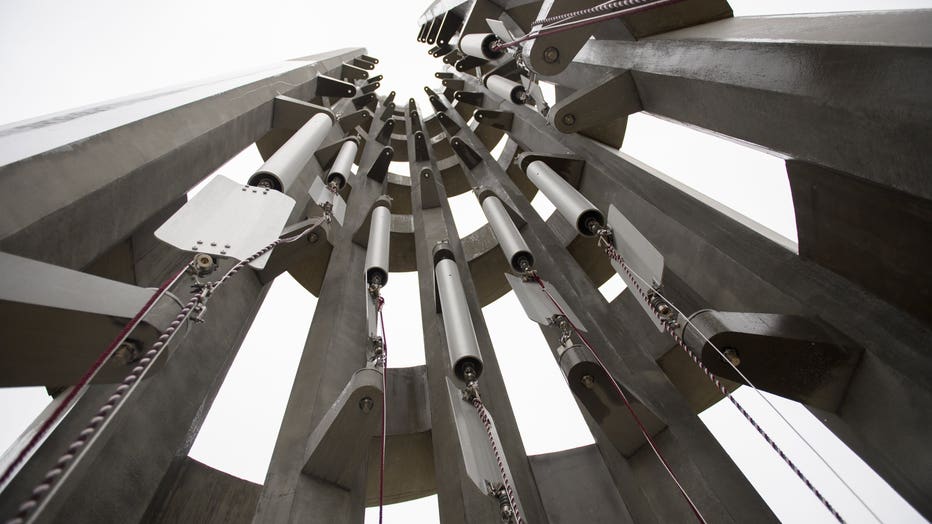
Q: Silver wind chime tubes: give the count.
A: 8